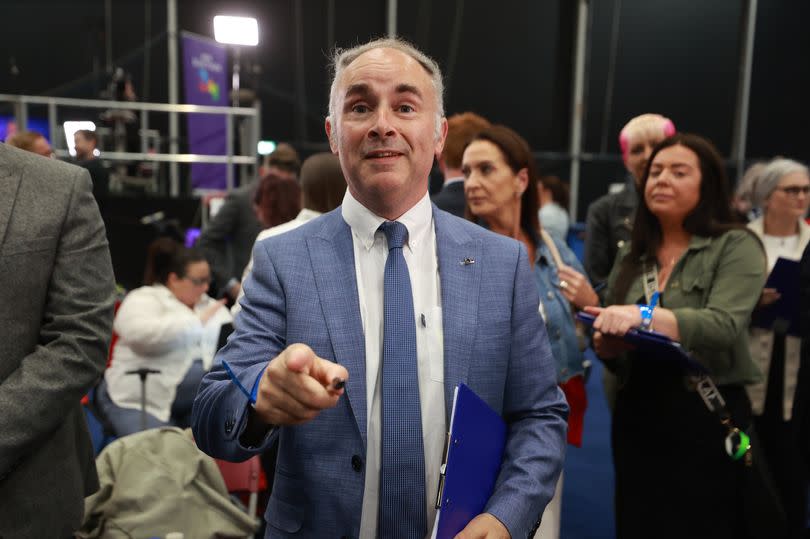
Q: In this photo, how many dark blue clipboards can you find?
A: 3